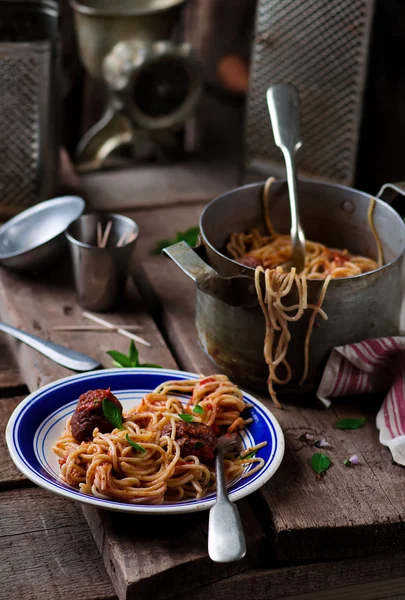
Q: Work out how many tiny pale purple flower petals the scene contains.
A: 3